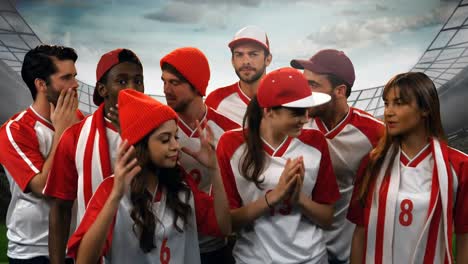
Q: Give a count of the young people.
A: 8